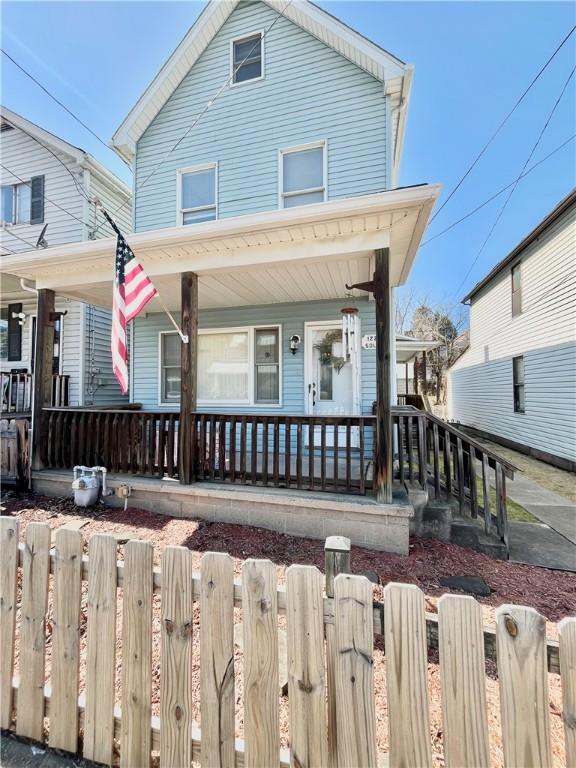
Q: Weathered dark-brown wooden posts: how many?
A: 3